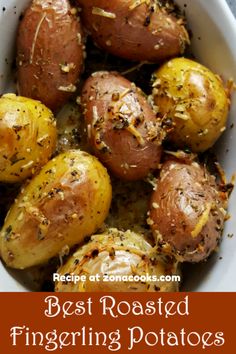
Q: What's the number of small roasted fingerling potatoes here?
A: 8